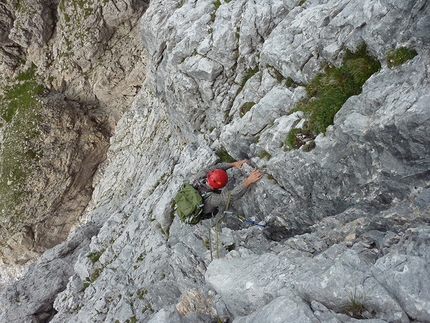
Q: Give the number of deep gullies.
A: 1